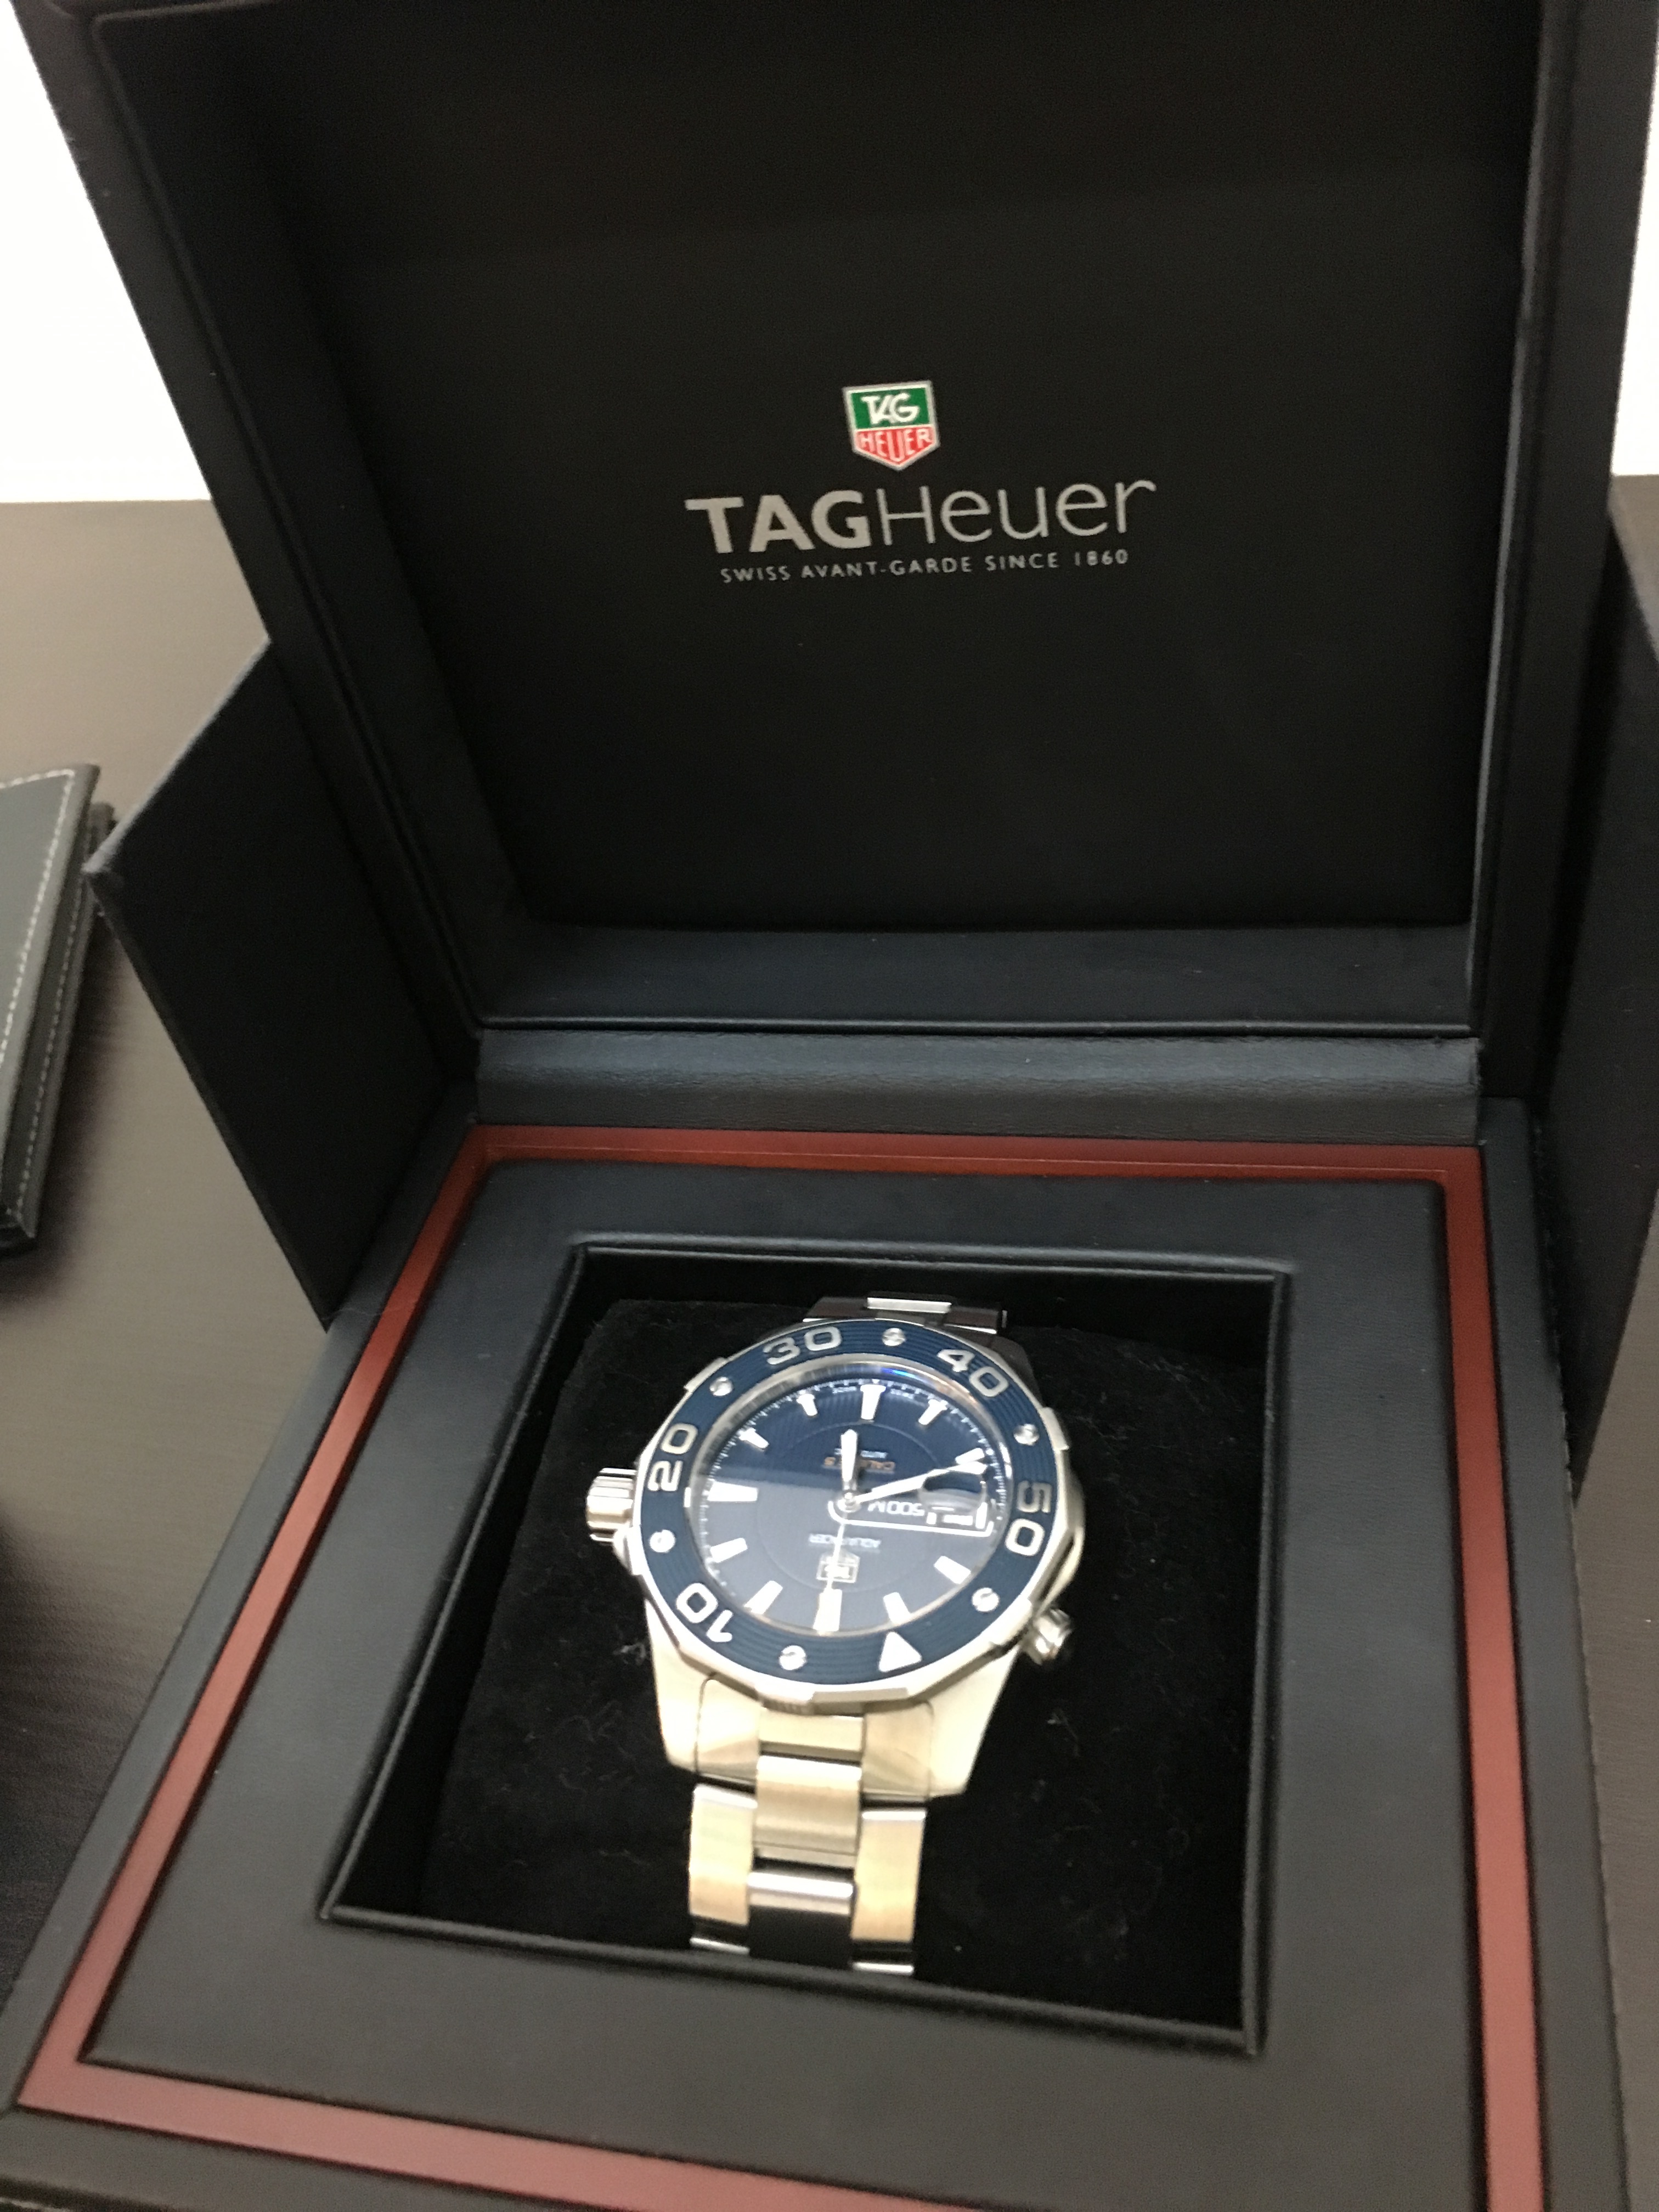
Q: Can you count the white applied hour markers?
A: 11